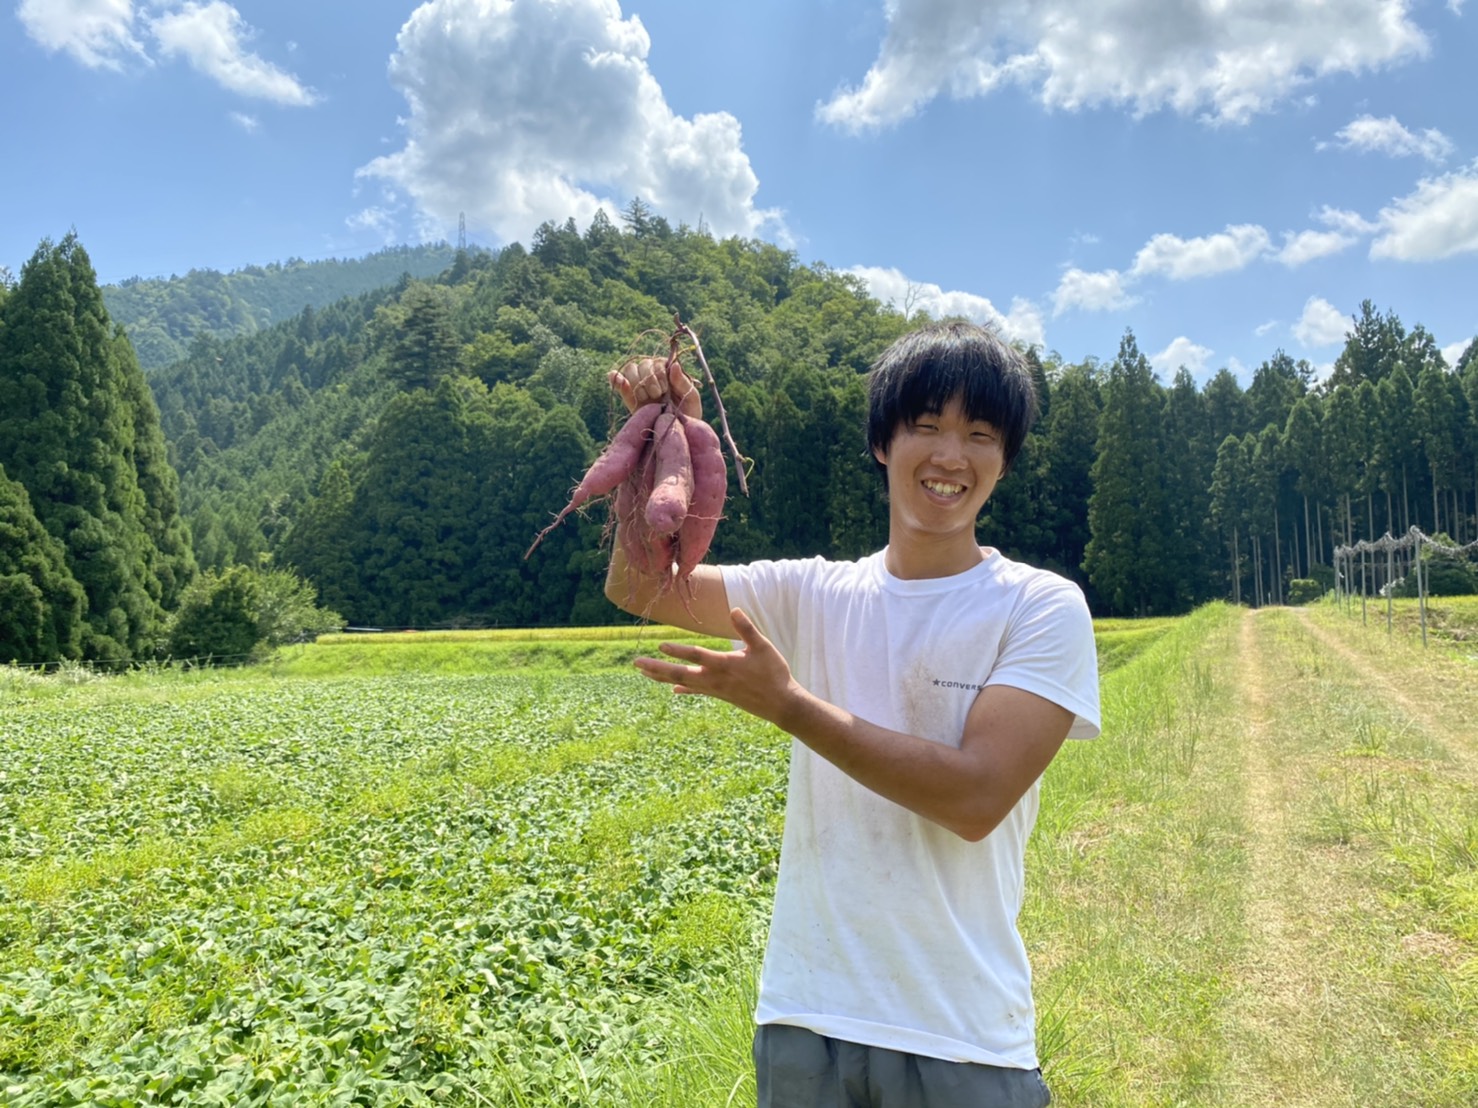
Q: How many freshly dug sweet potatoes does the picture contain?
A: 5